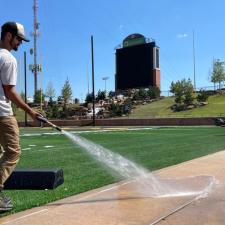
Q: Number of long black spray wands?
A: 1